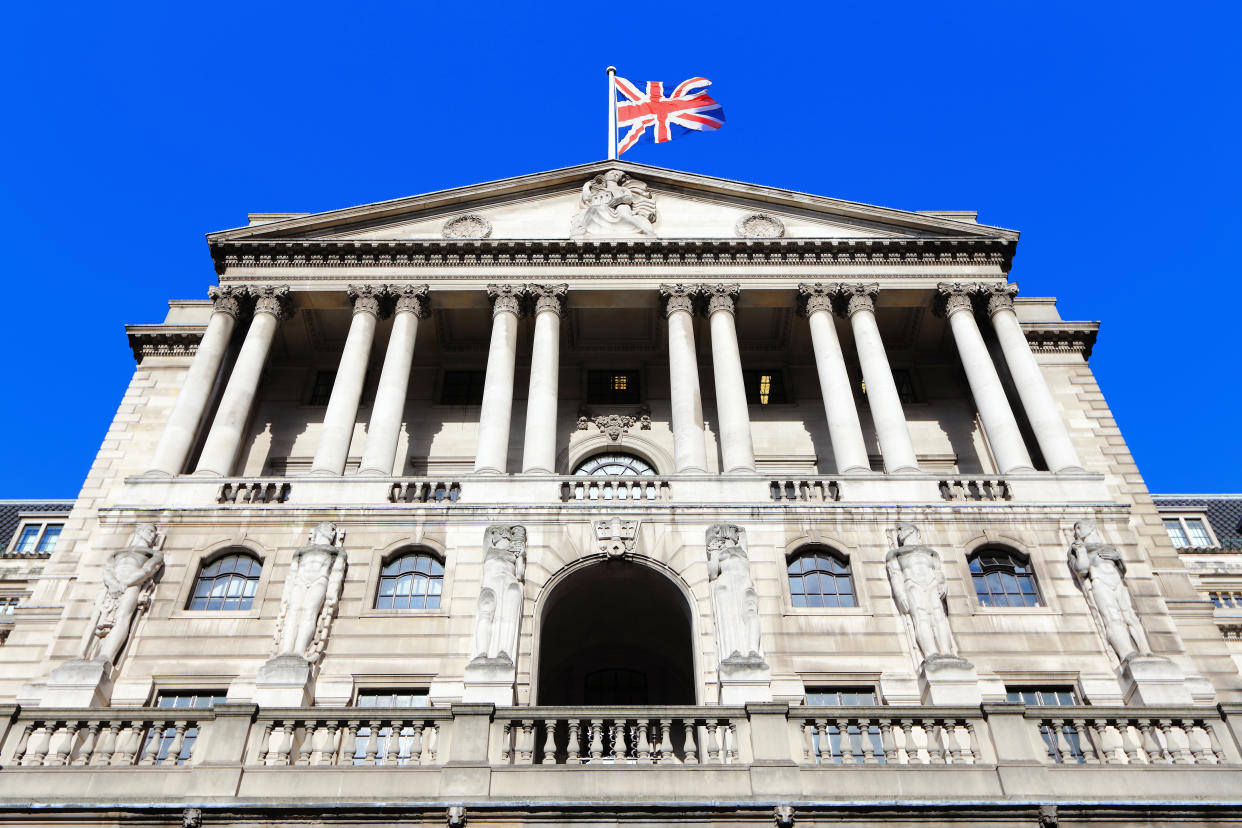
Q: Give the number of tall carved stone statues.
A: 6